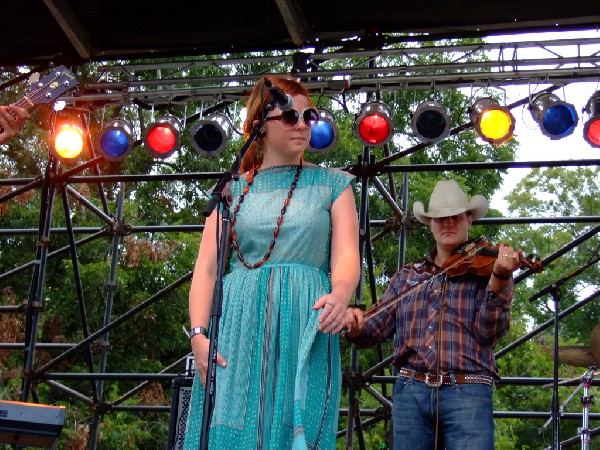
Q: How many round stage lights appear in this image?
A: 10